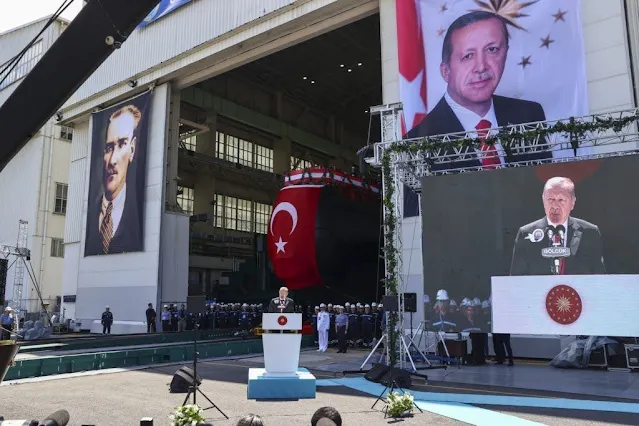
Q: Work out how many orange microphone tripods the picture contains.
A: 0